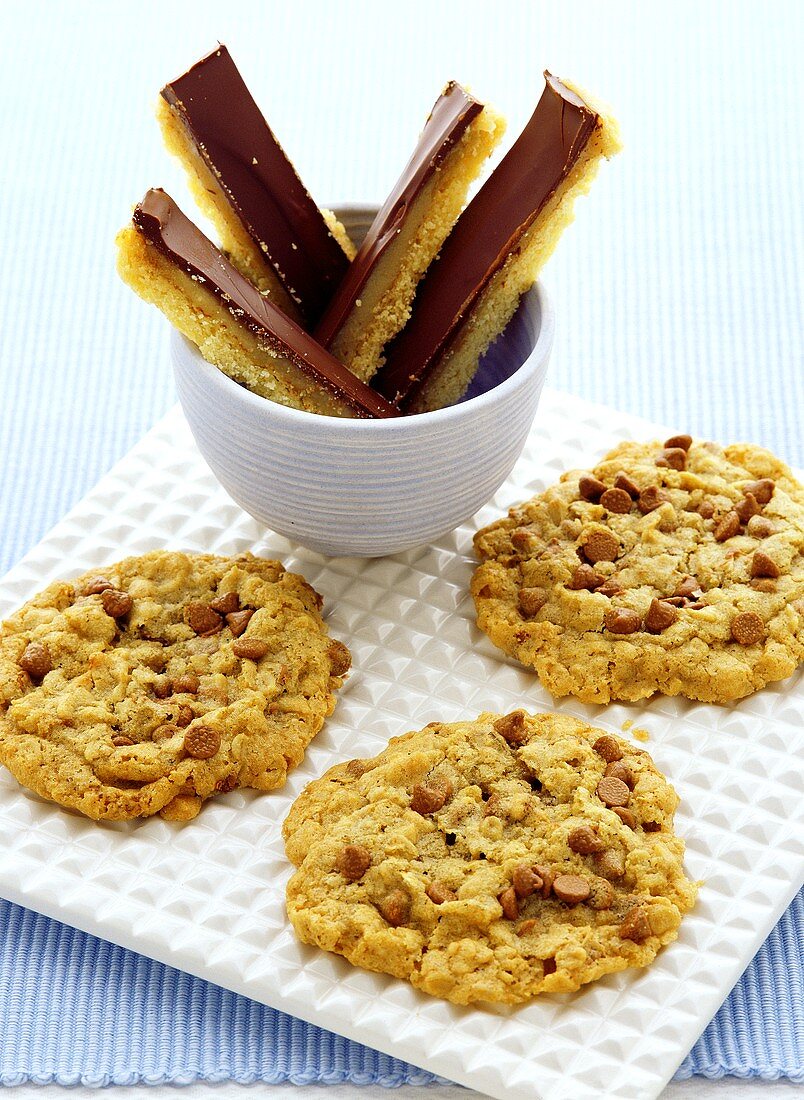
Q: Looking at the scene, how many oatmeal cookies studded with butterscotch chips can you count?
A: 3